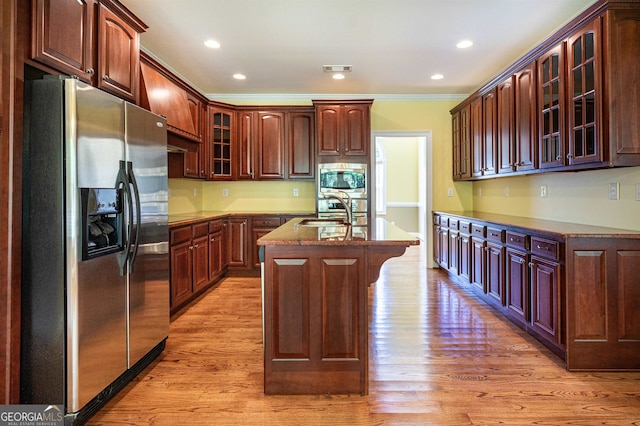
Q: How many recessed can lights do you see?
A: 5